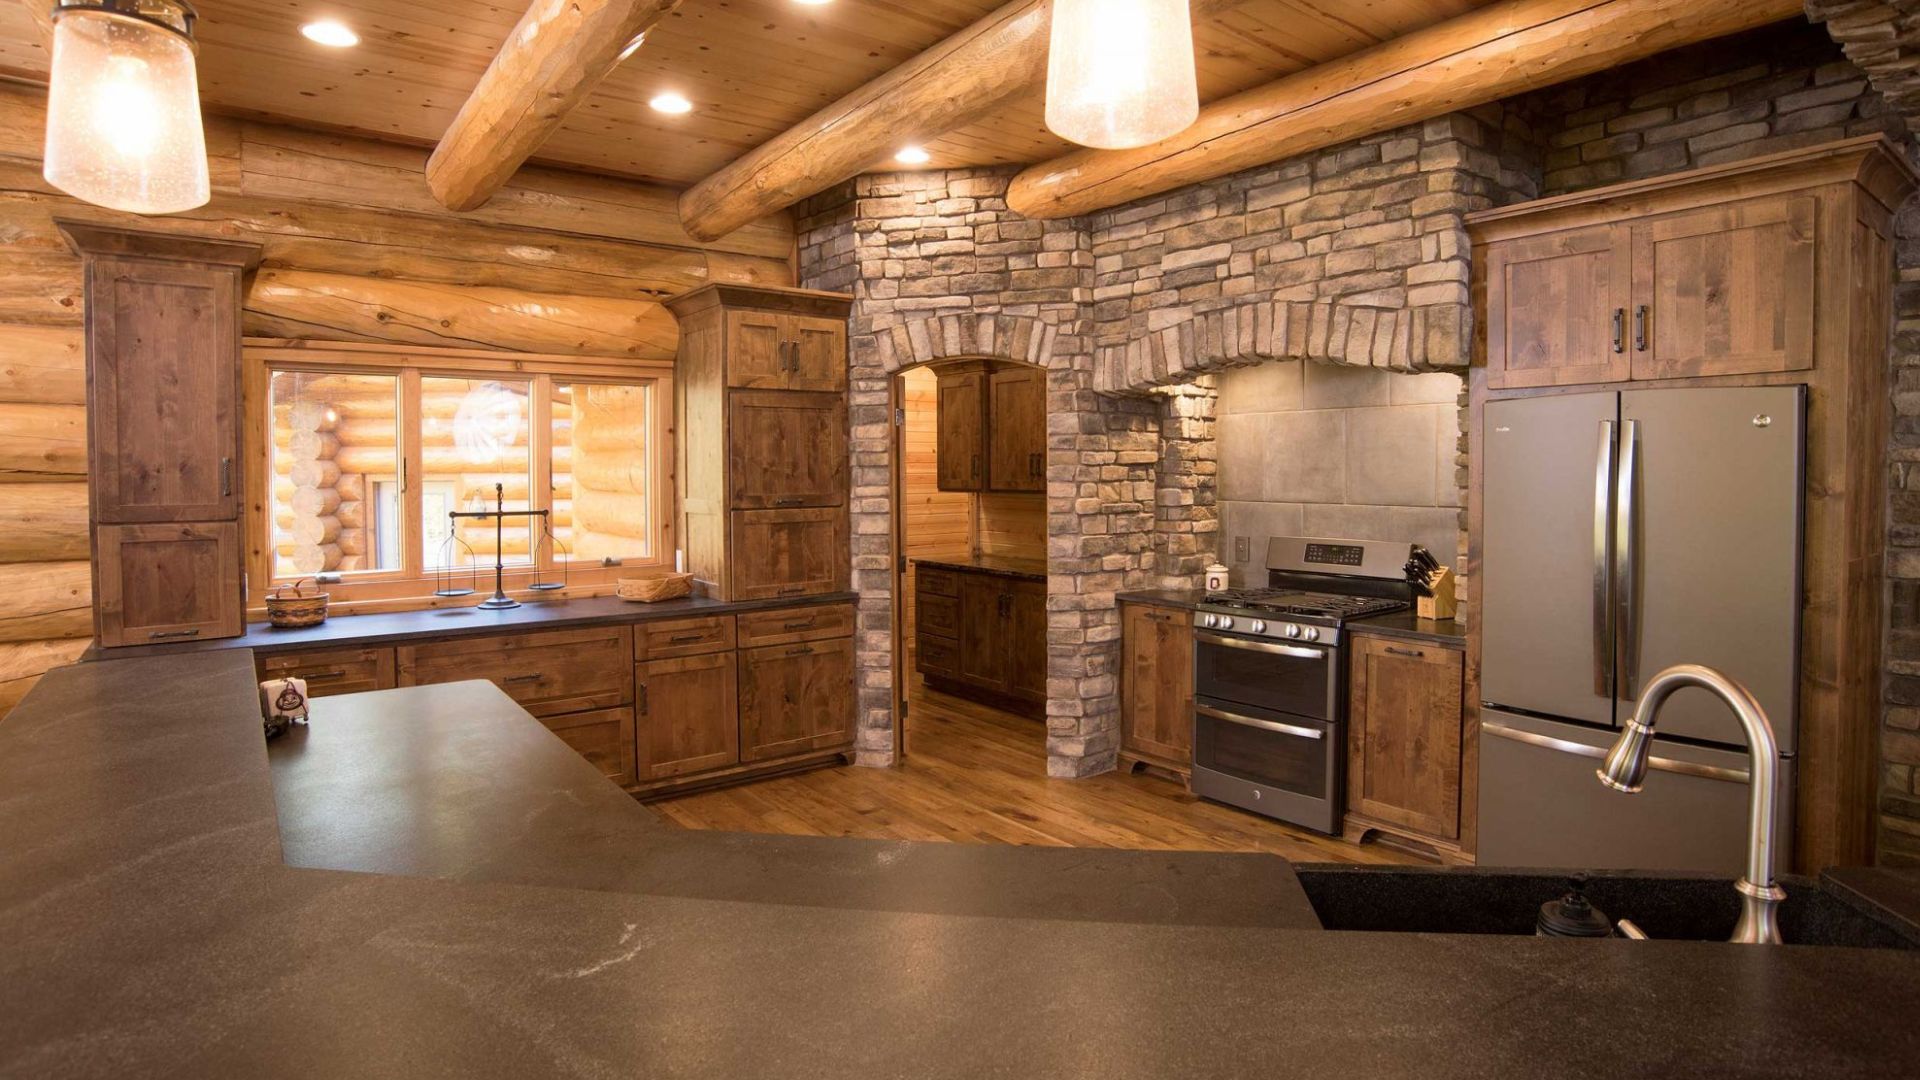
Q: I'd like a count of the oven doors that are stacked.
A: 2